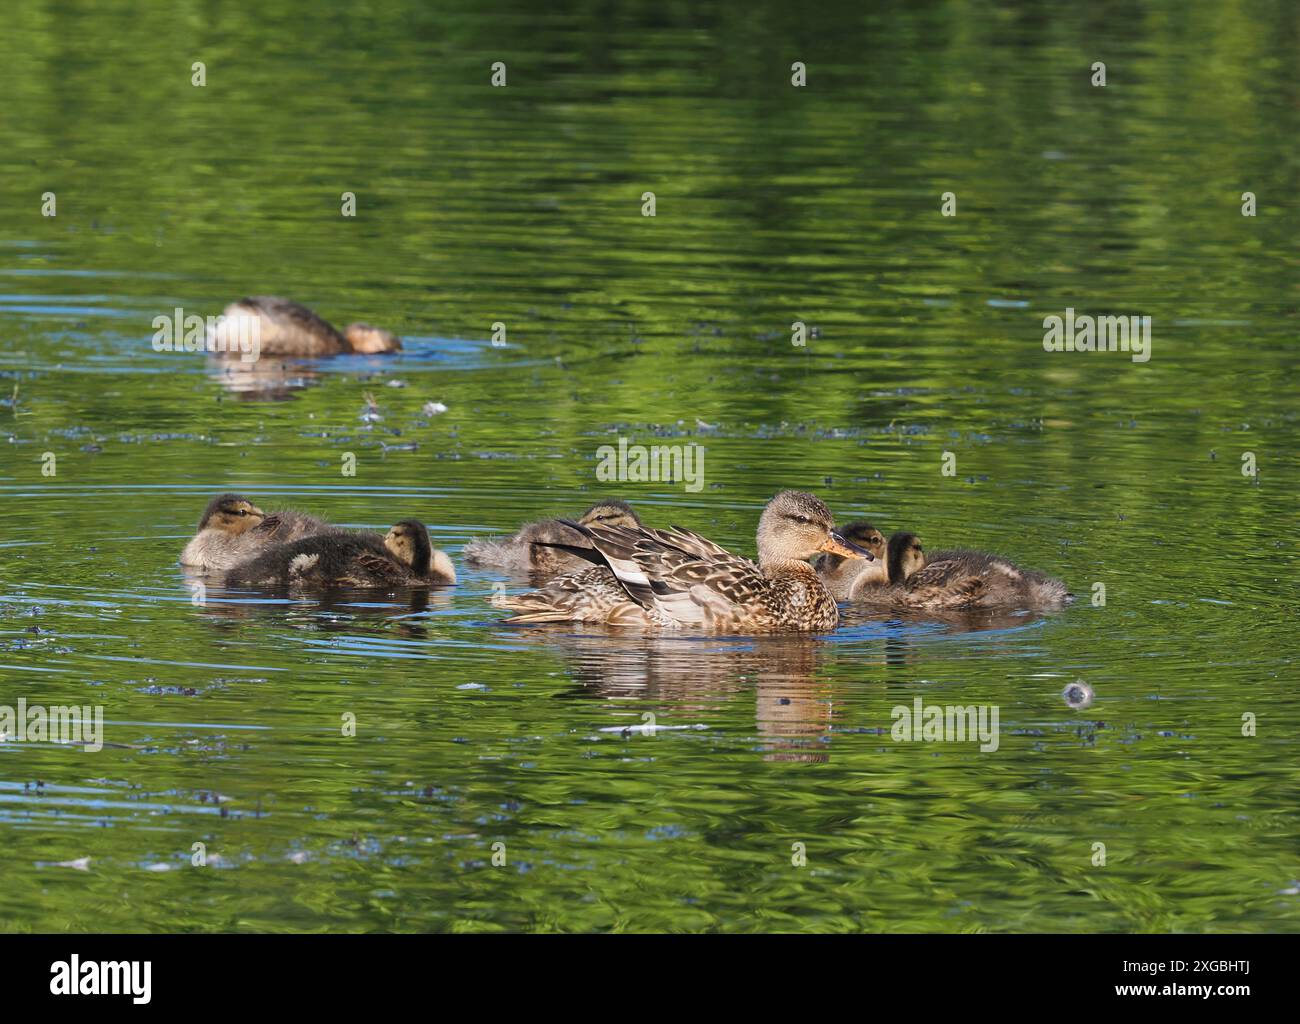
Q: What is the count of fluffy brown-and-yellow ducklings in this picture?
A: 5